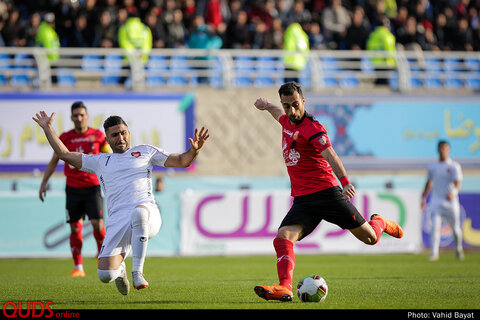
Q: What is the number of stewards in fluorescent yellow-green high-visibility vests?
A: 4